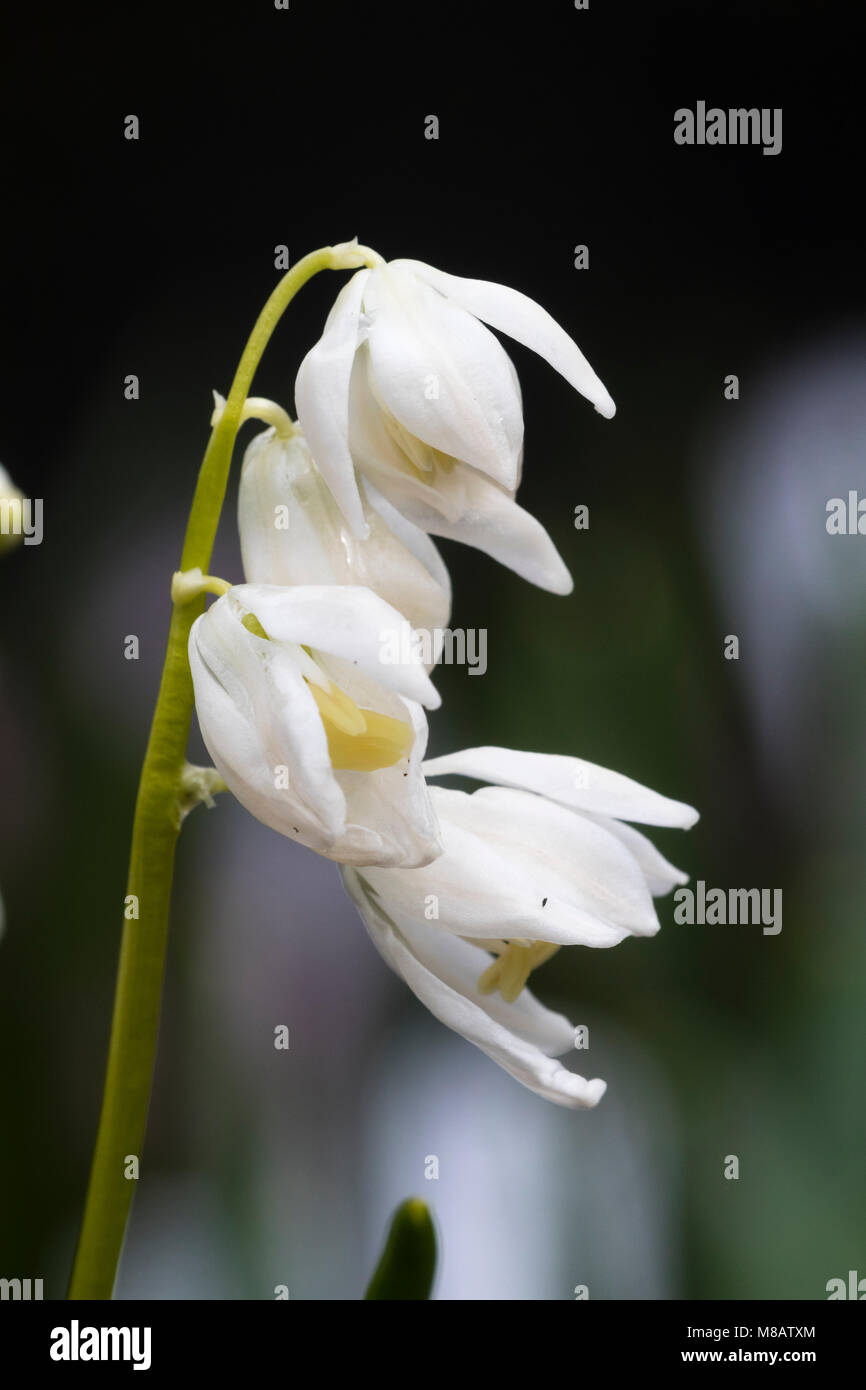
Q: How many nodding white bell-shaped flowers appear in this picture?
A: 4